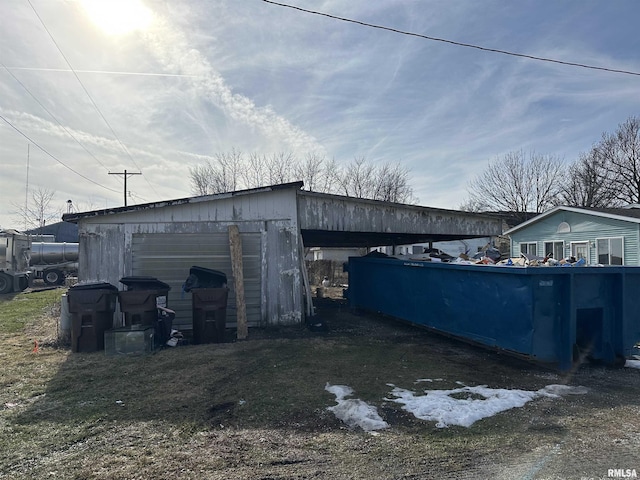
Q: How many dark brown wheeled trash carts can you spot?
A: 3